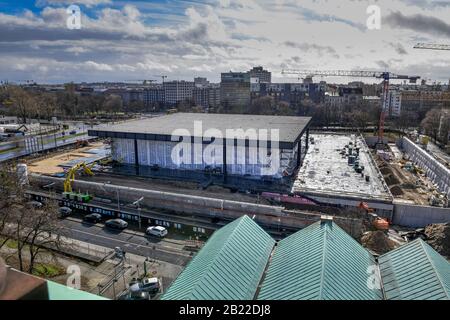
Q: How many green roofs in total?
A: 3